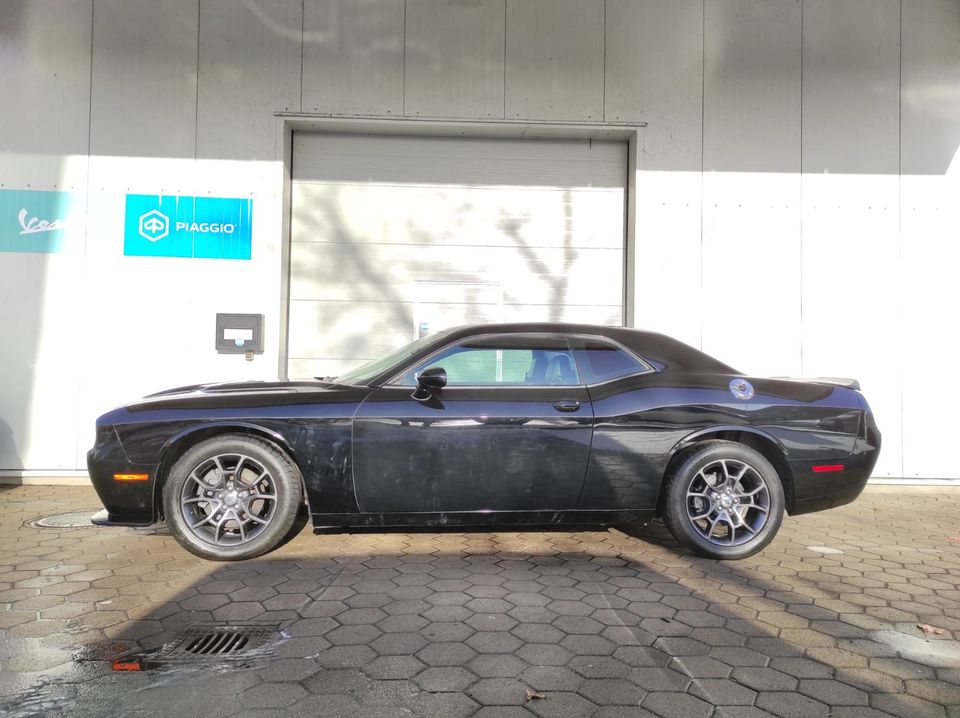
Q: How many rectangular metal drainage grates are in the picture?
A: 1